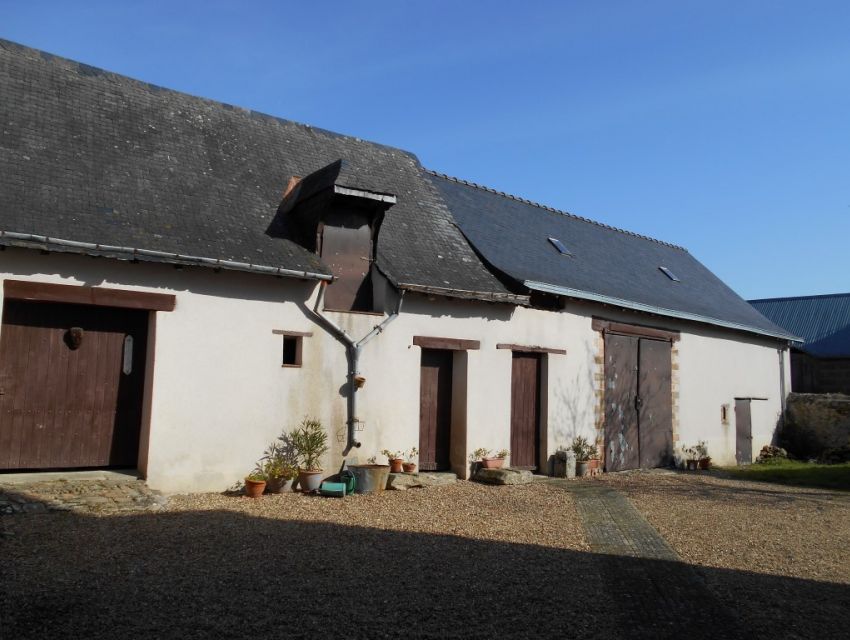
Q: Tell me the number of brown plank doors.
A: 3